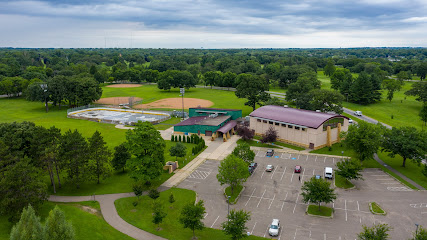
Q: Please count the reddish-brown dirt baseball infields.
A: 3